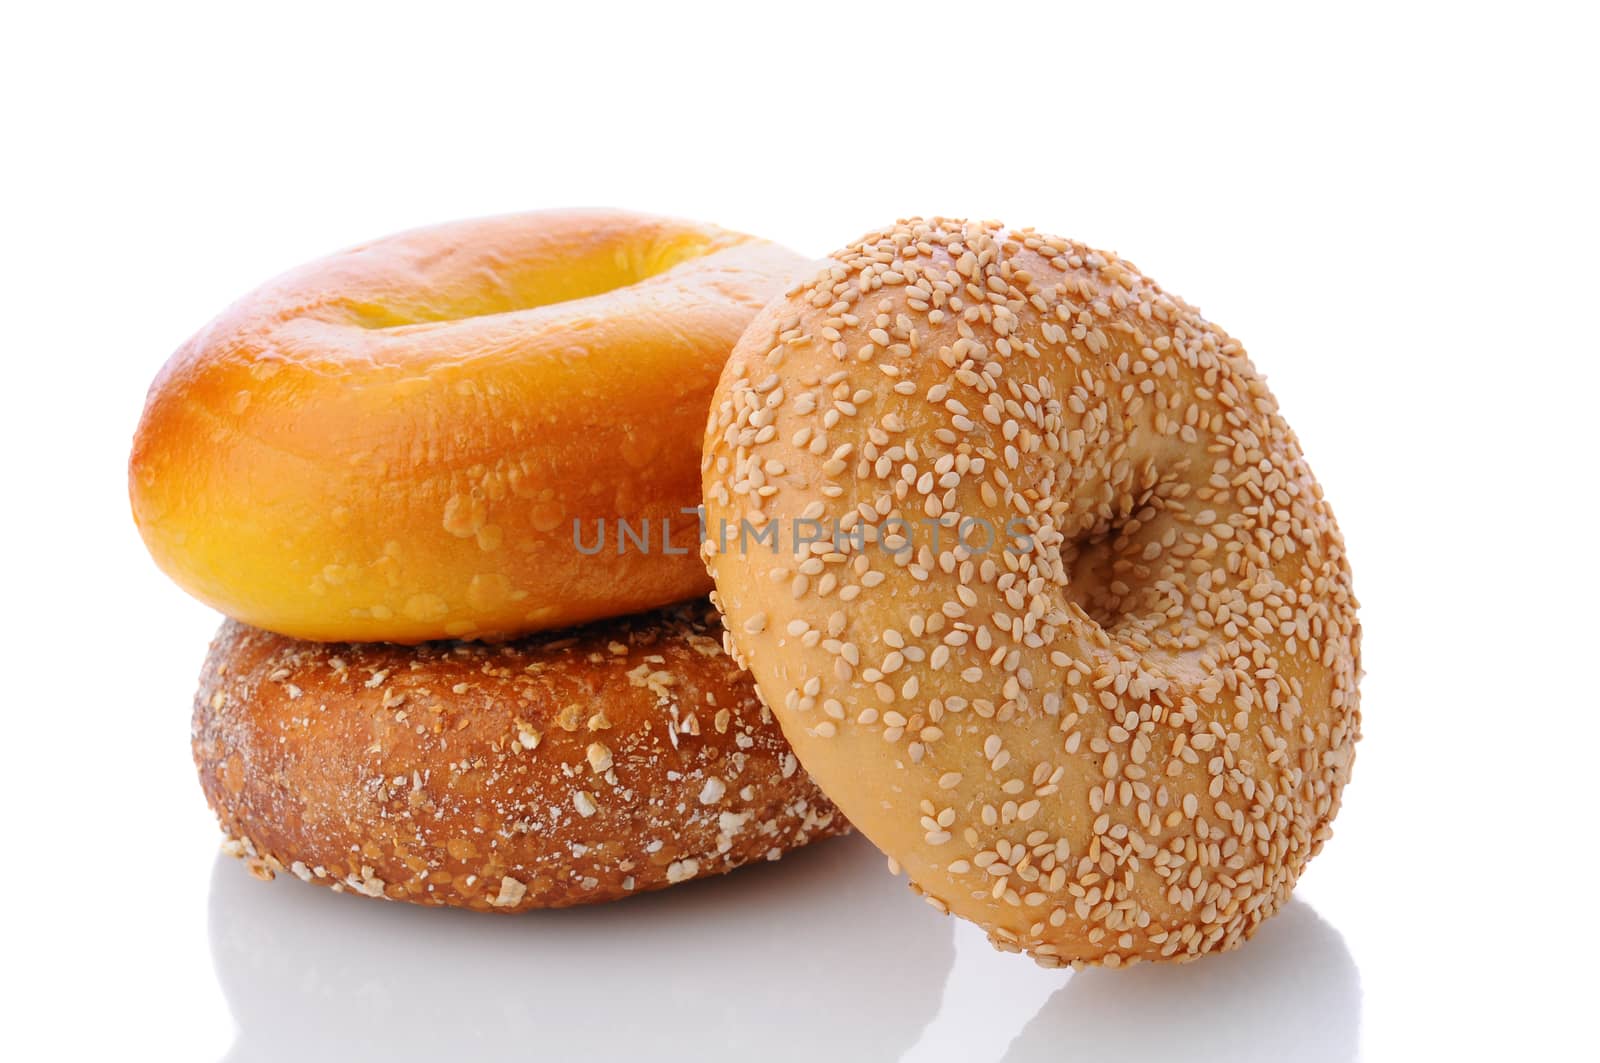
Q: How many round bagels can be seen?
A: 3